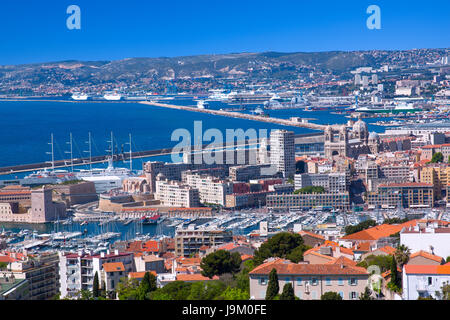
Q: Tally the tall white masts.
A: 5